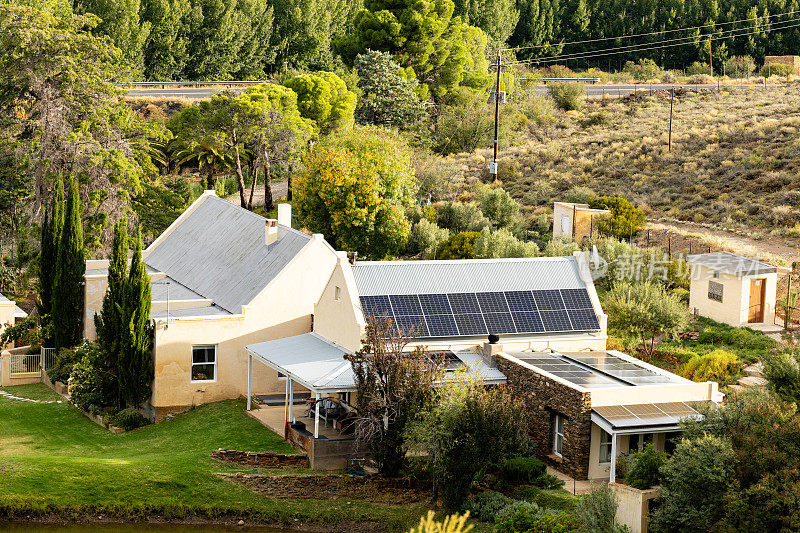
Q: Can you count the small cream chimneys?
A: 2